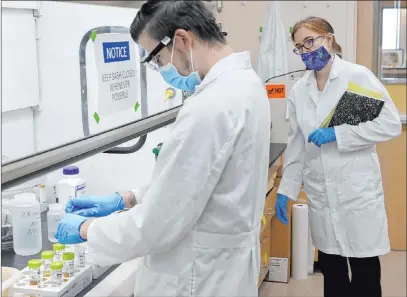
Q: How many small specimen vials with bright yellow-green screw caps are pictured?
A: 5